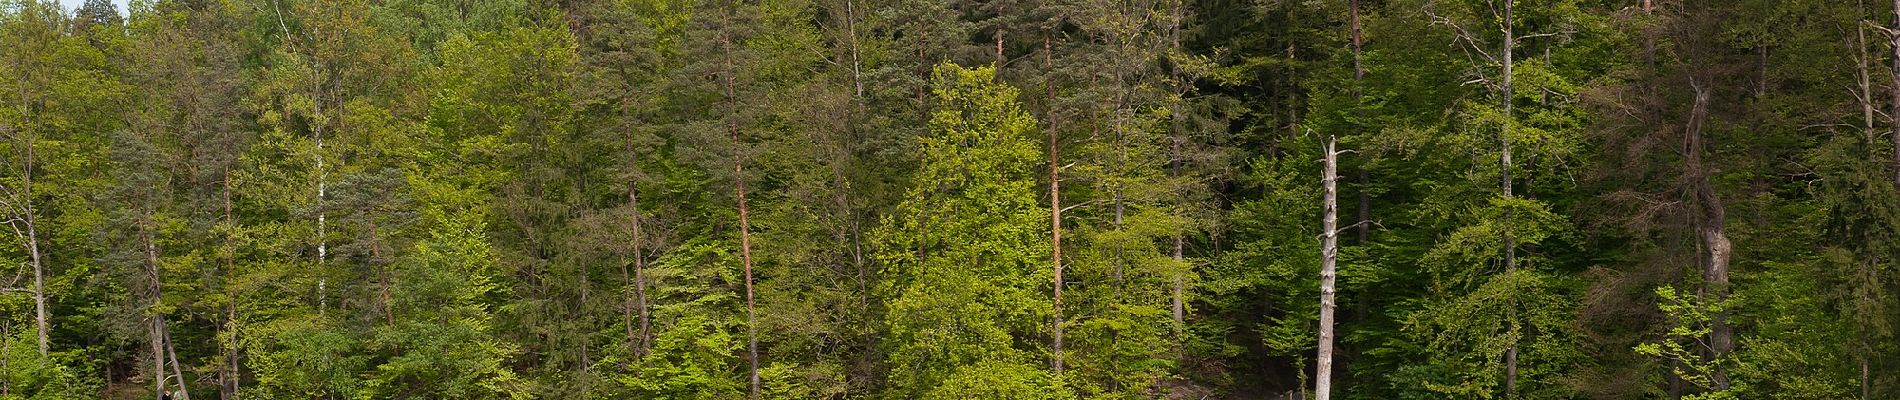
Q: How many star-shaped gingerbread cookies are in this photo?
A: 0